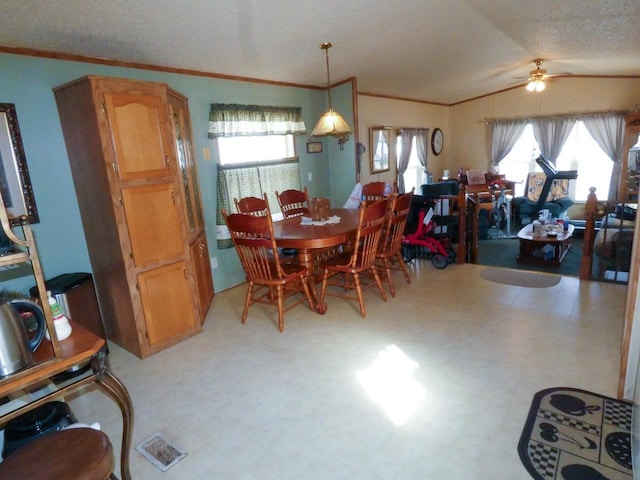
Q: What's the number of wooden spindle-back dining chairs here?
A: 6